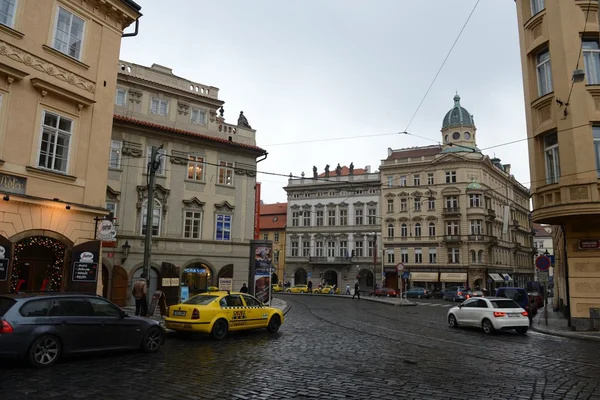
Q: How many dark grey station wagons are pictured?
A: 1